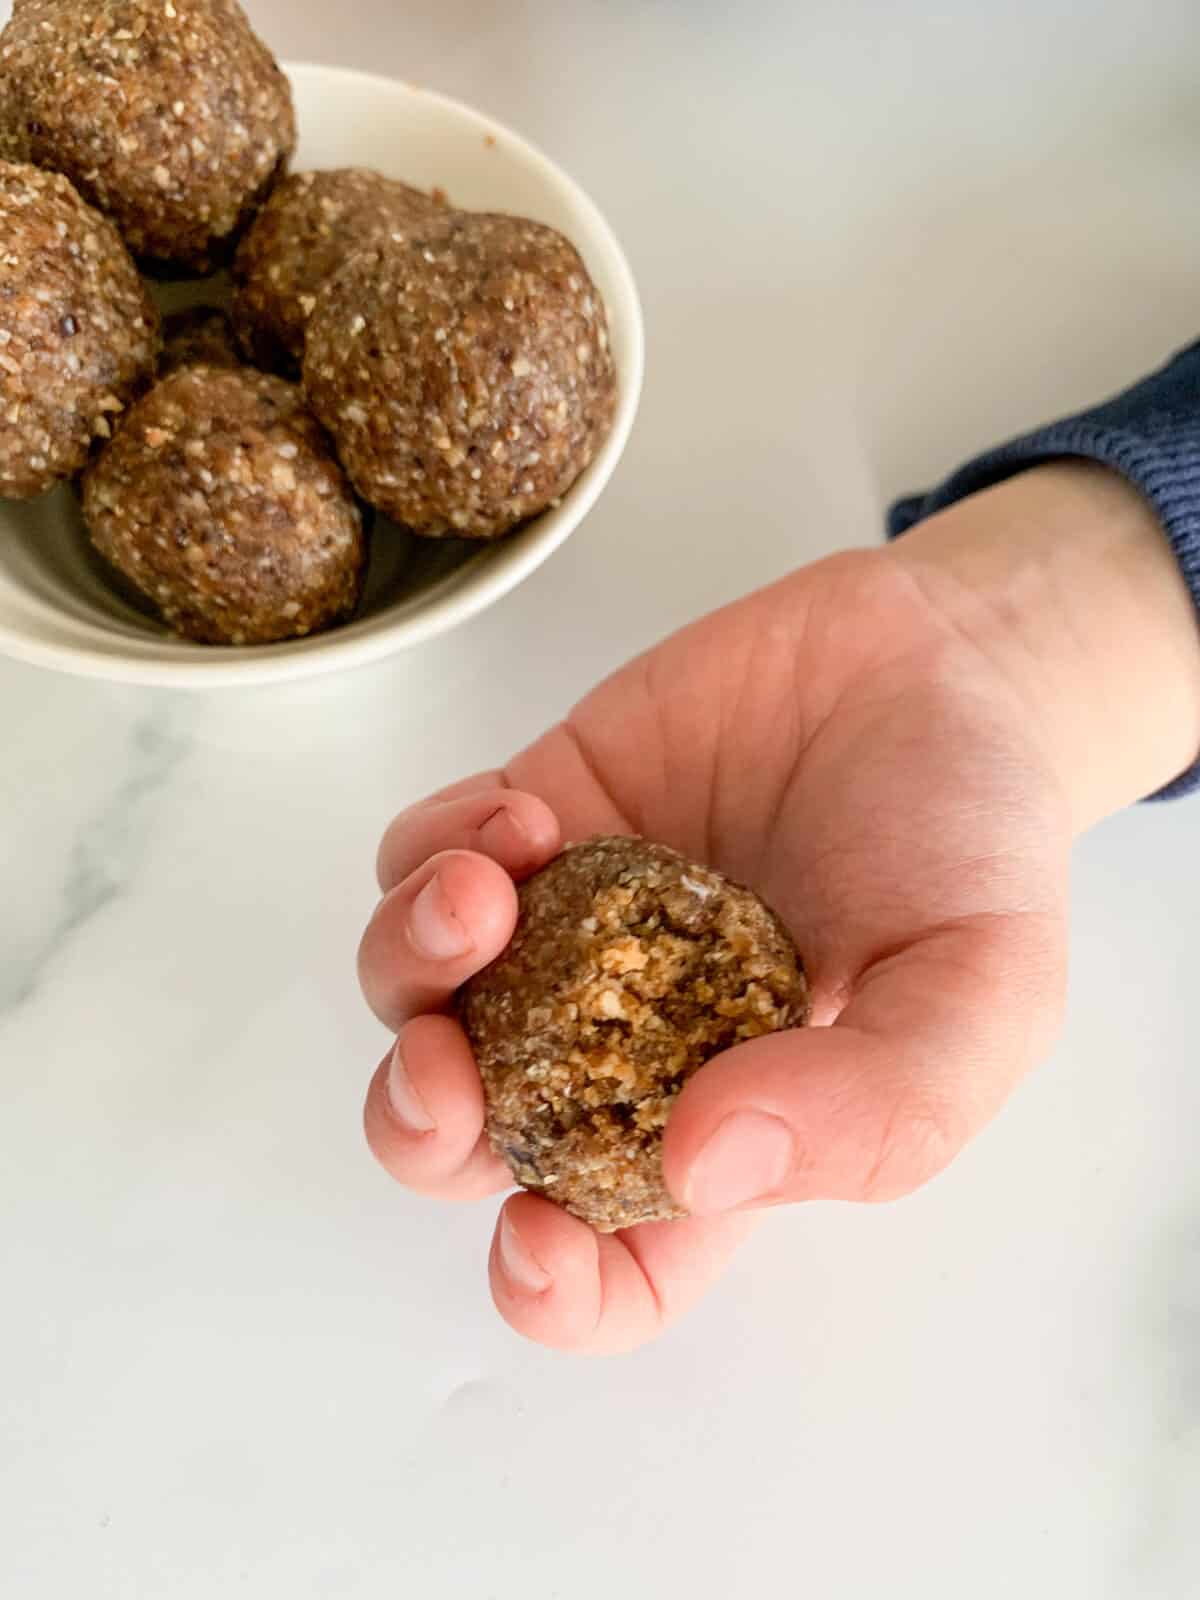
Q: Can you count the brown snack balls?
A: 7